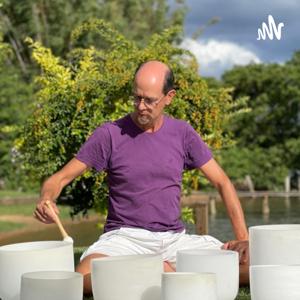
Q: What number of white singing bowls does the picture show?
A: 7